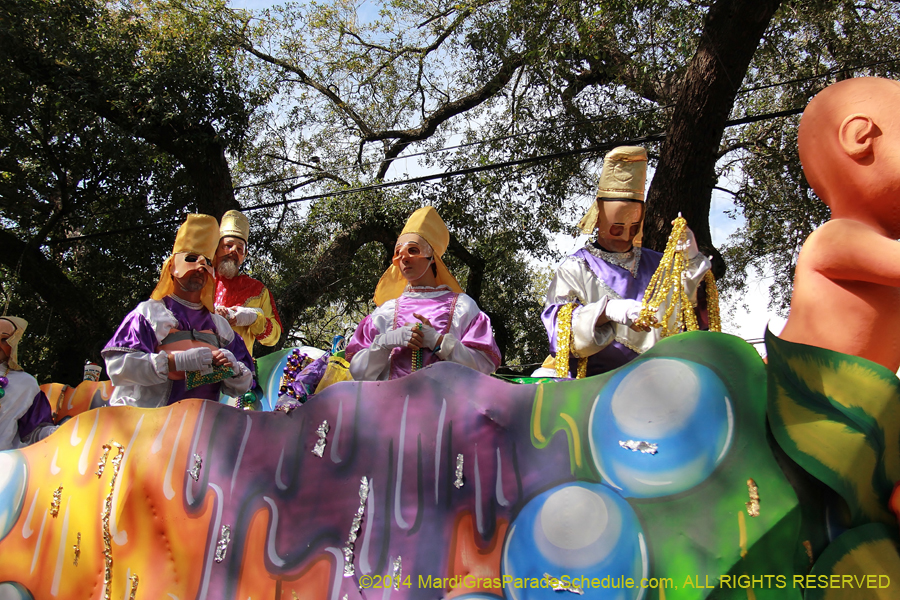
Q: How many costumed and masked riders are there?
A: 5